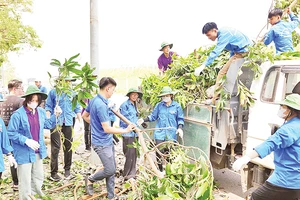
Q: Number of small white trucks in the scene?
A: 1